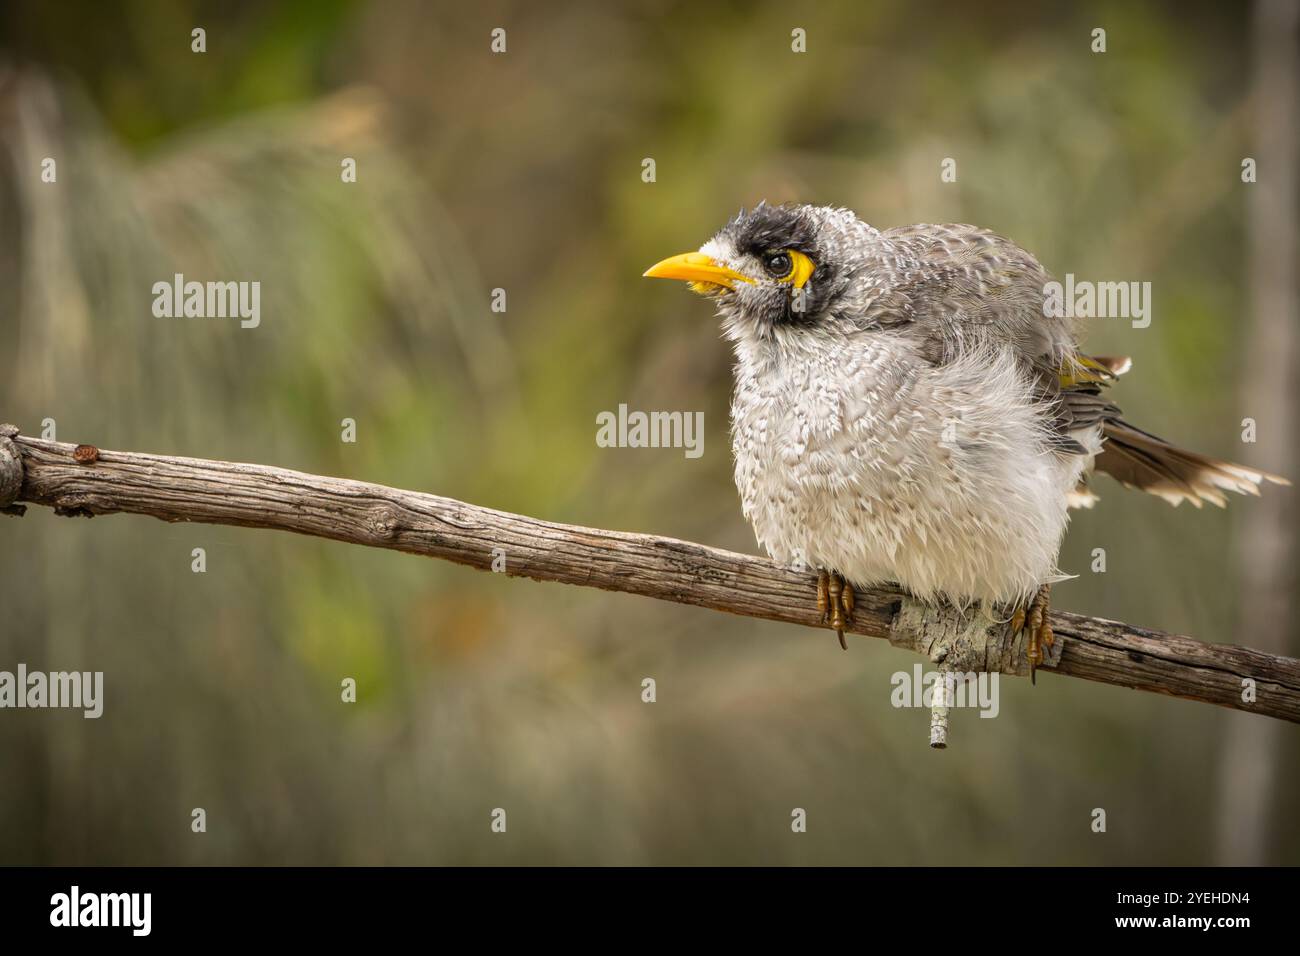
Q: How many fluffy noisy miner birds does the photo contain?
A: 1